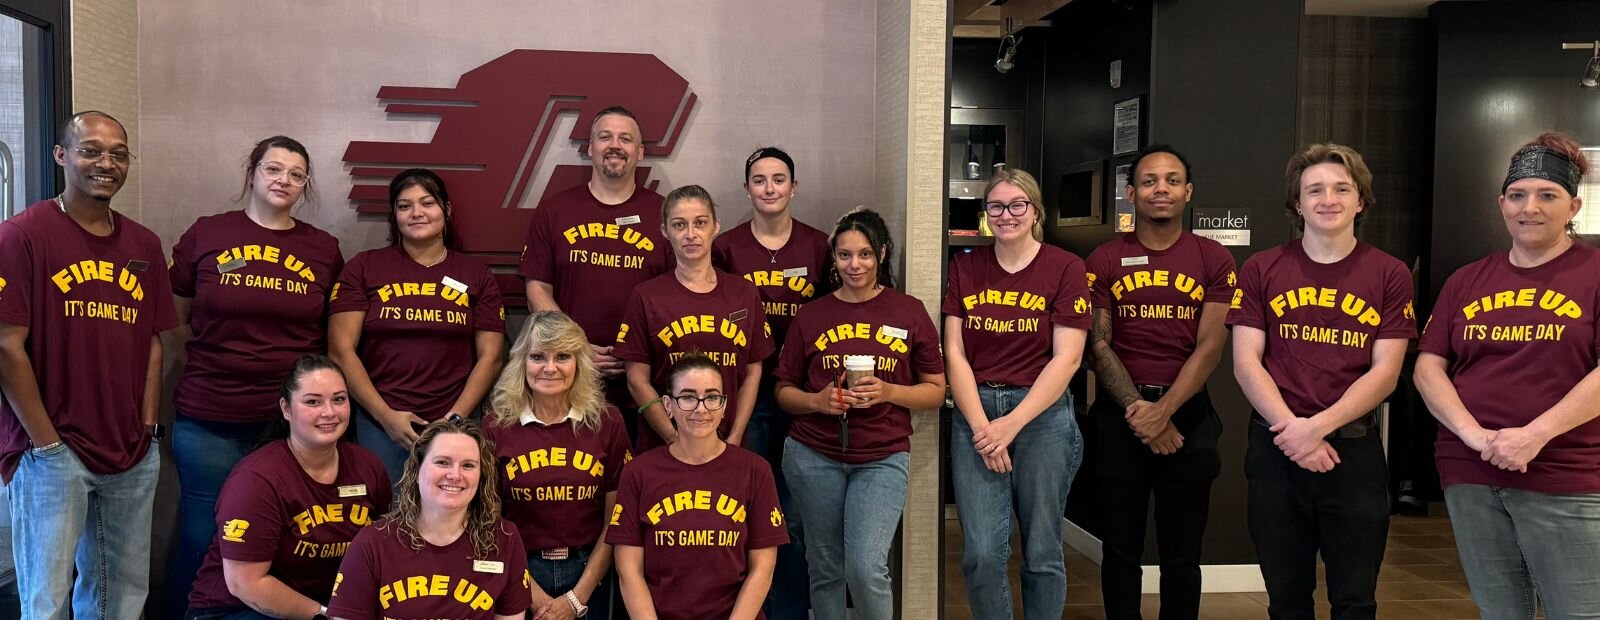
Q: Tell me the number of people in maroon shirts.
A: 15